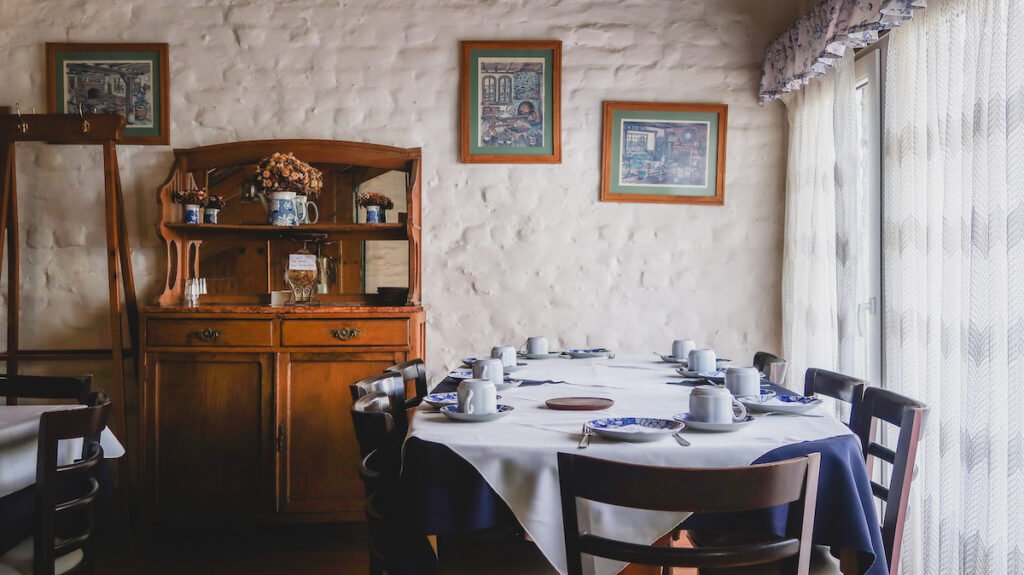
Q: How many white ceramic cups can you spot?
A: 8